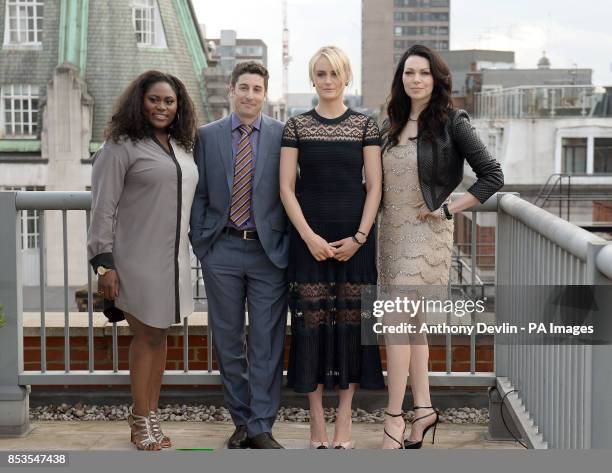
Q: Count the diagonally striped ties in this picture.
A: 1